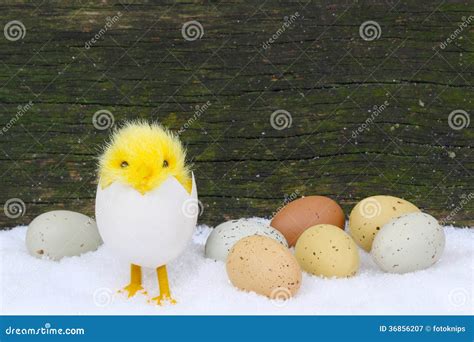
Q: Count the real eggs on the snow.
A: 7